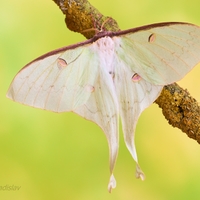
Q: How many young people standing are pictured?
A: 0